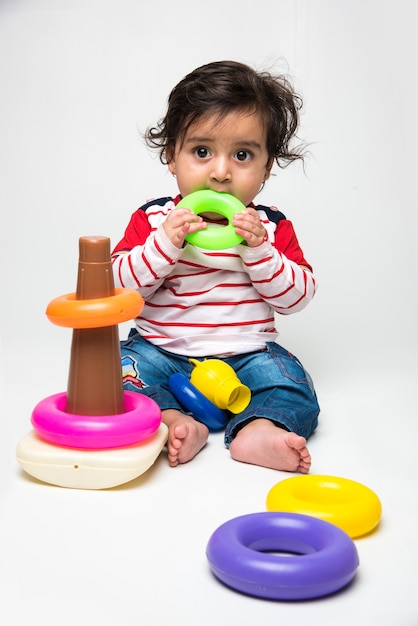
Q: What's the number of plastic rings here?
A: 6